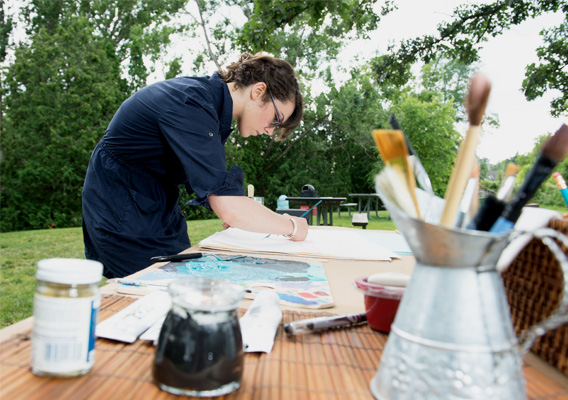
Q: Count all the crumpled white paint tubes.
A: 3